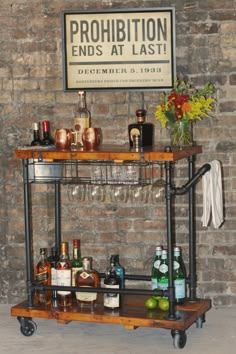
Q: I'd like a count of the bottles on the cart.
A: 14